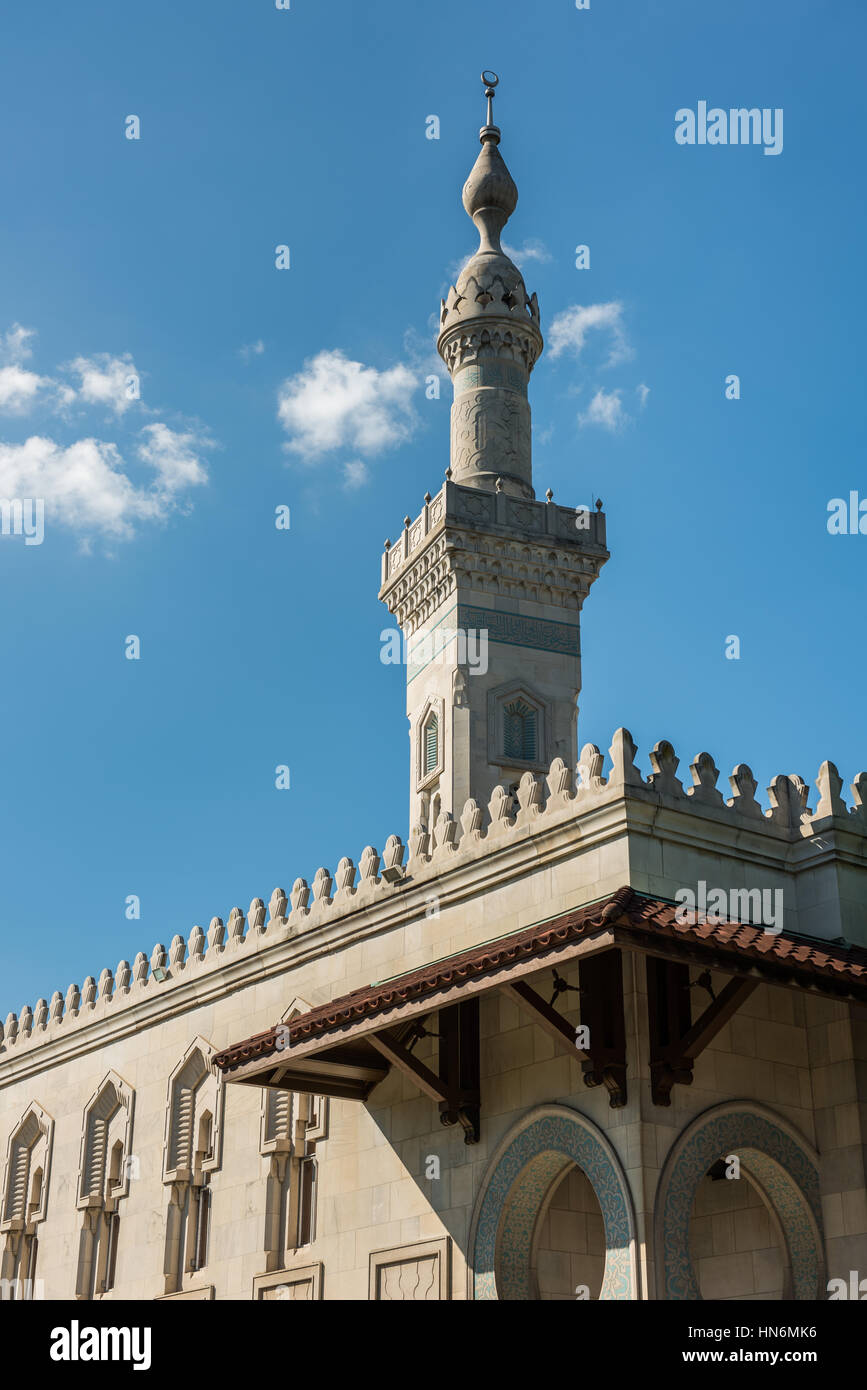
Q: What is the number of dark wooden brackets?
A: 3